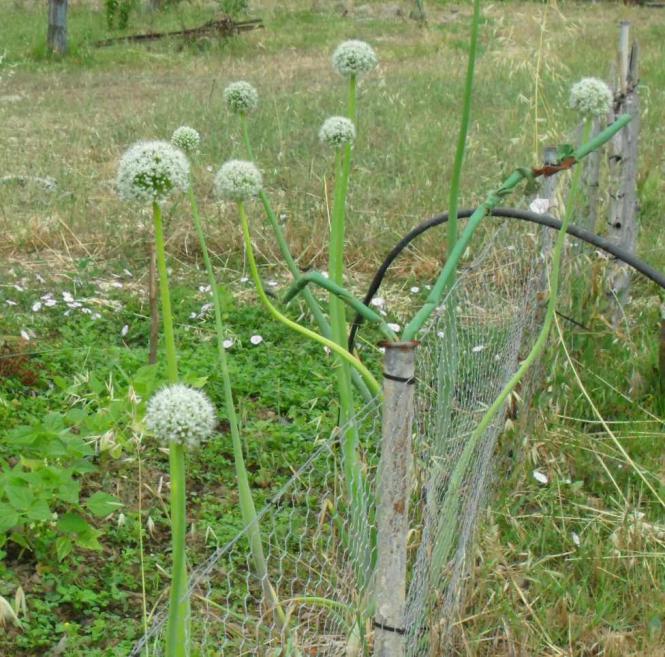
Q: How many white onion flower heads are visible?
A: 8